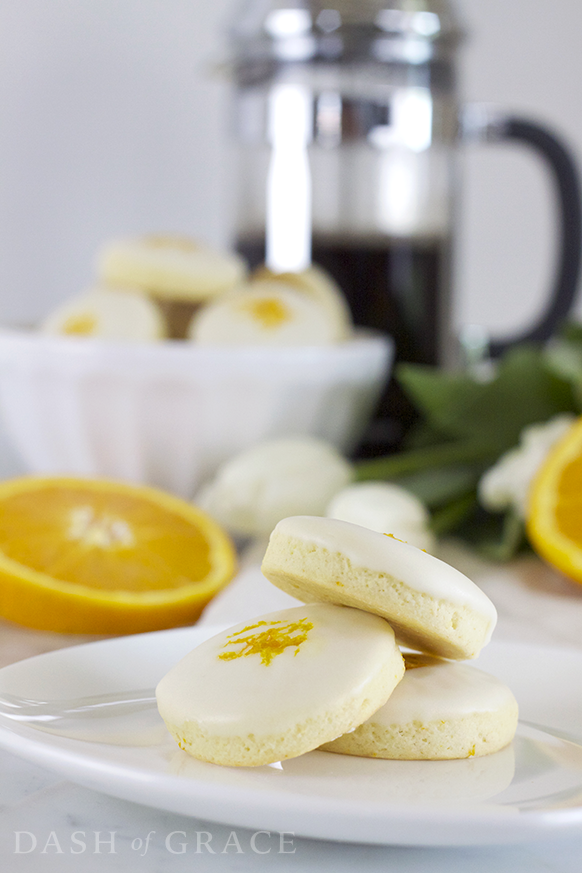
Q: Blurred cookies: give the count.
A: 4